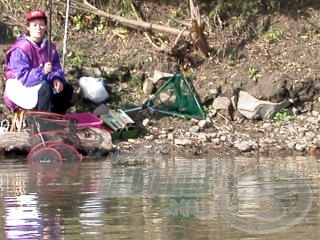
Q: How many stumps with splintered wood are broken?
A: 1